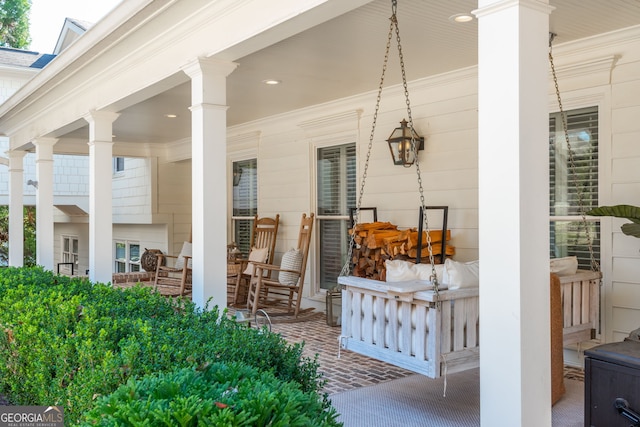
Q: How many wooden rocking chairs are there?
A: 3